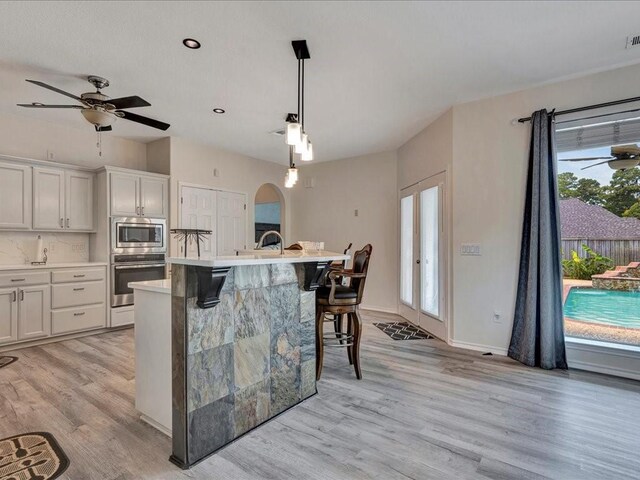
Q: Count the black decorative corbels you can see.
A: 2